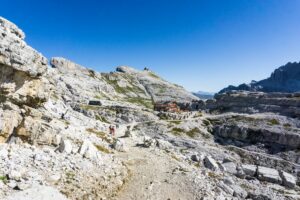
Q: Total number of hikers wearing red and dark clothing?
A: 2